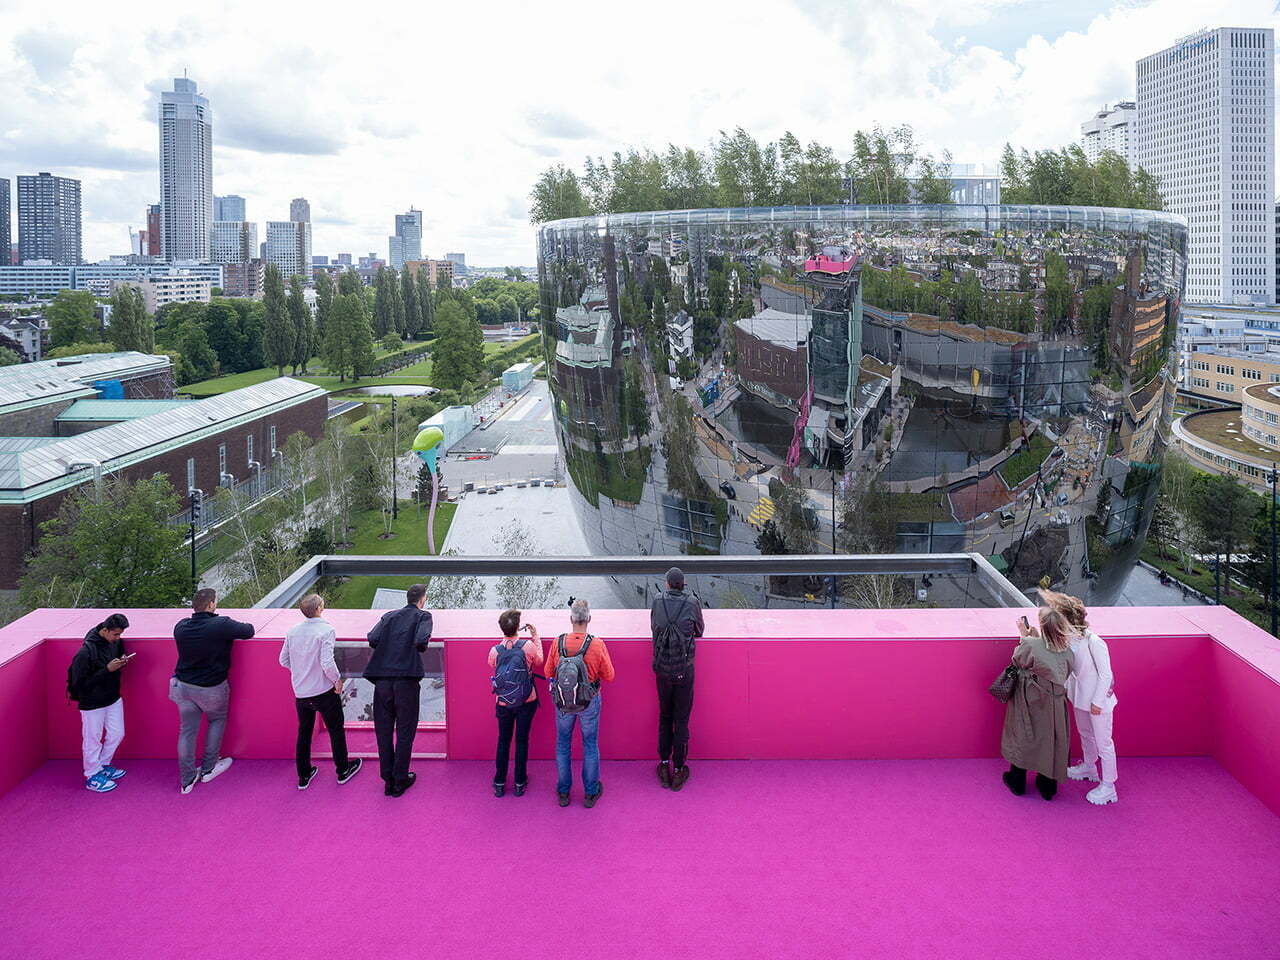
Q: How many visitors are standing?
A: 9